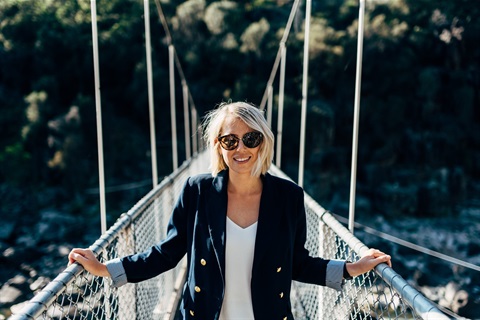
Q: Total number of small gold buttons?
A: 6